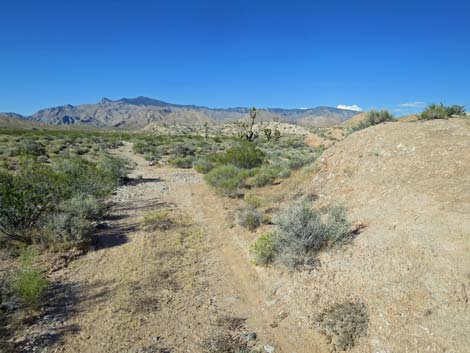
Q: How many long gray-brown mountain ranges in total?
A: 1